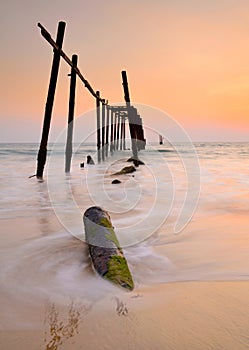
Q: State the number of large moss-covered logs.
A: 1